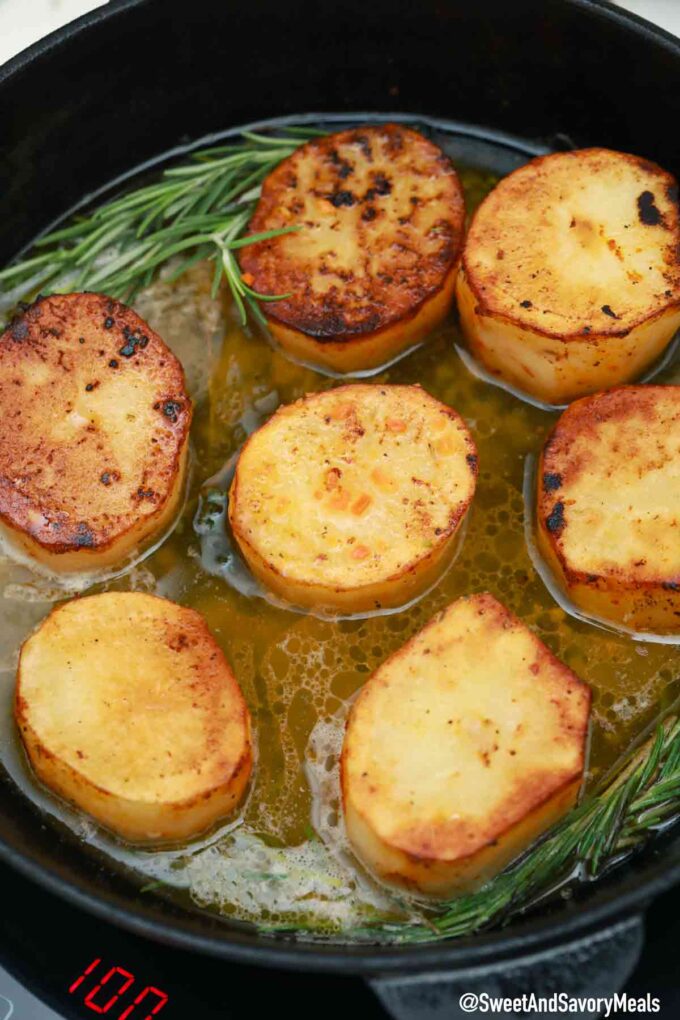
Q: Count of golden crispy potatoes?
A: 7